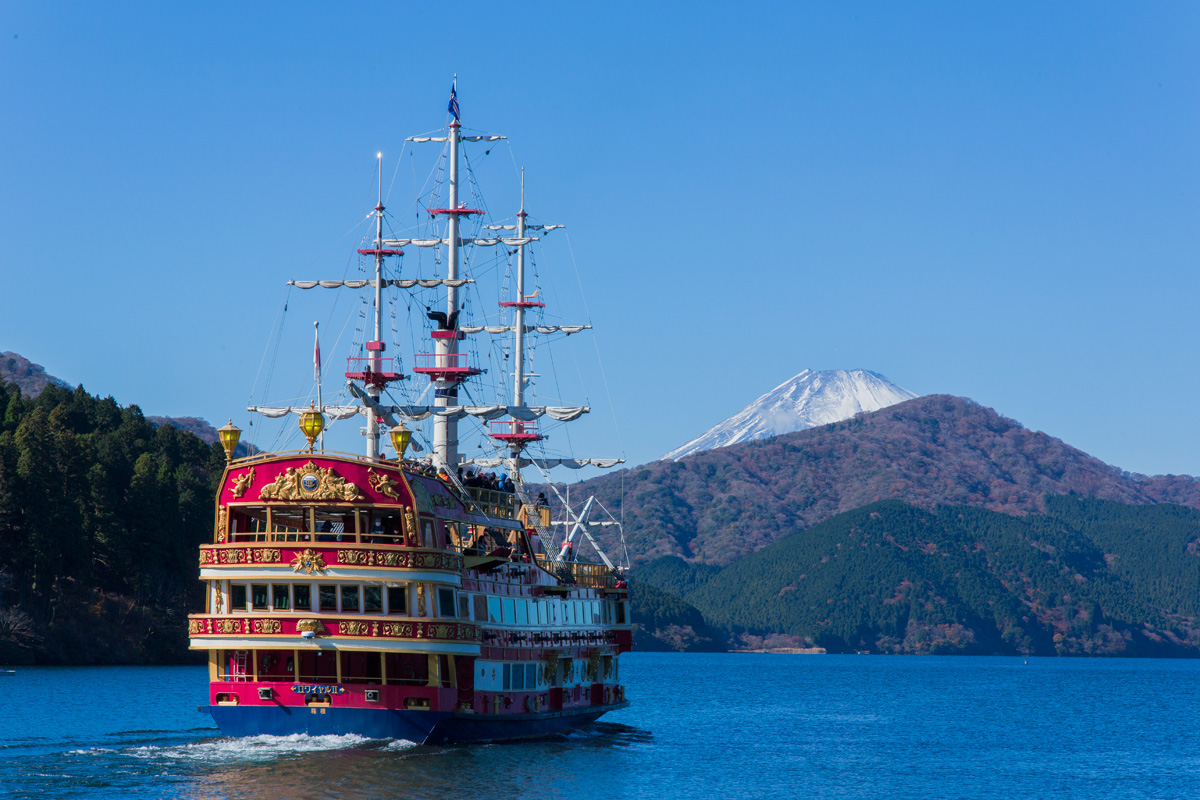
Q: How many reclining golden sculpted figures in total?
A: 2